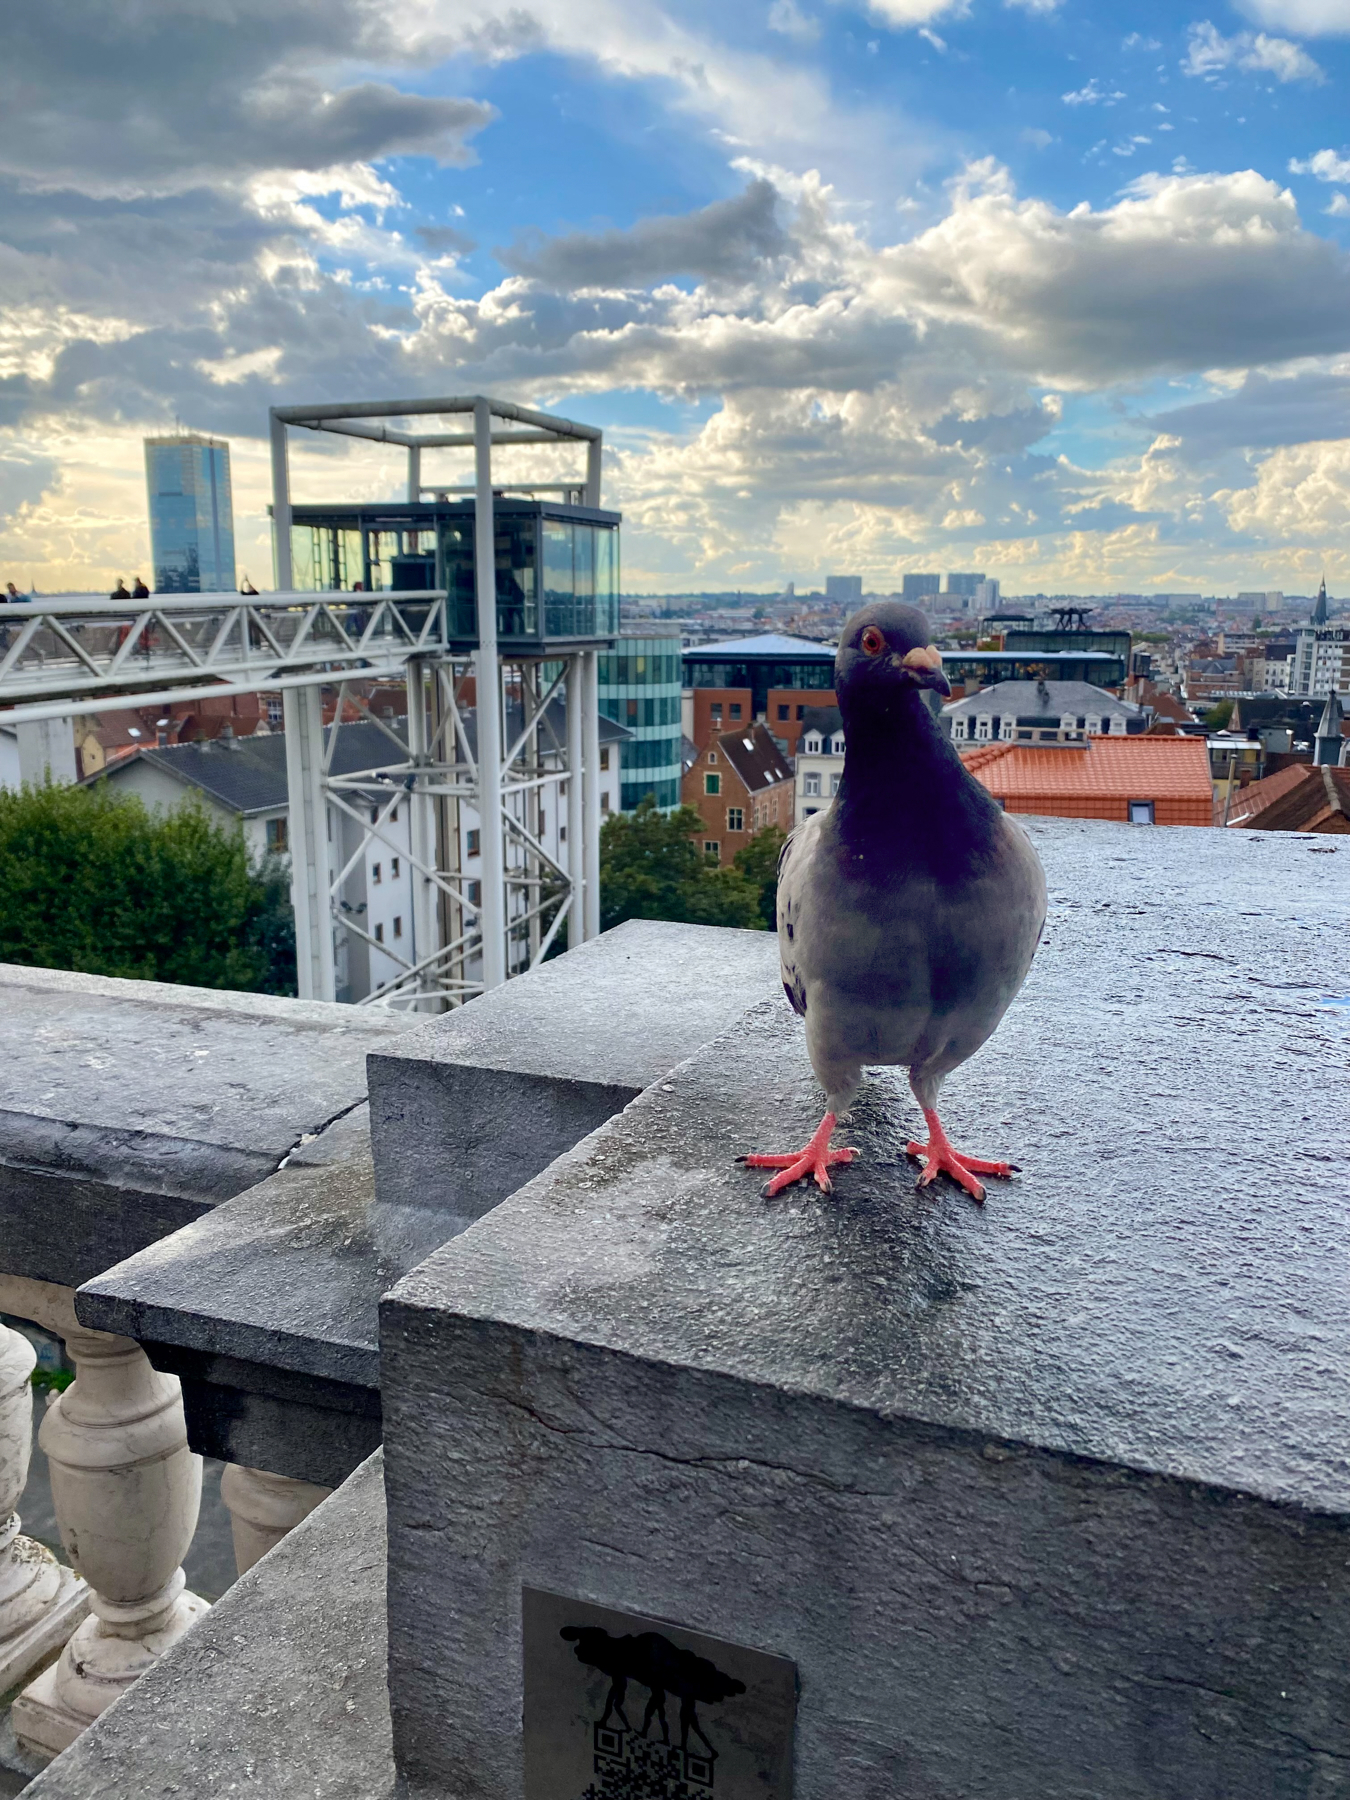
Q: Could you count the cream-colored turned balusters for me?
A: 3